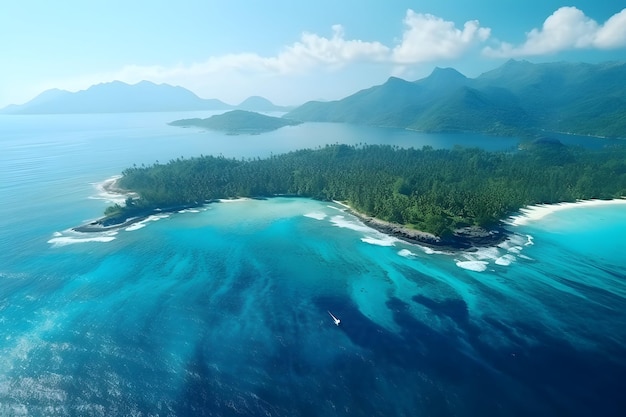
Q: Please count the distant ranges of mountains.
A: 2